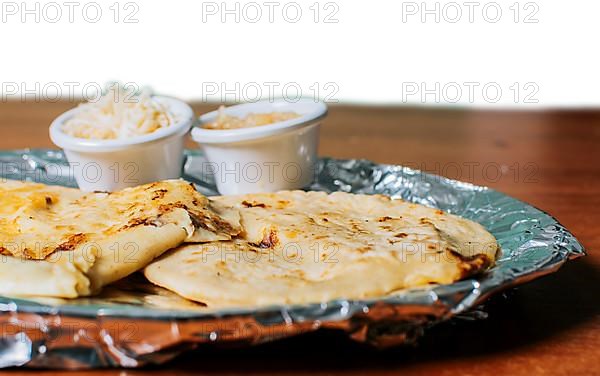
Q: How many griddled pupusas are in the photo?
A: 2